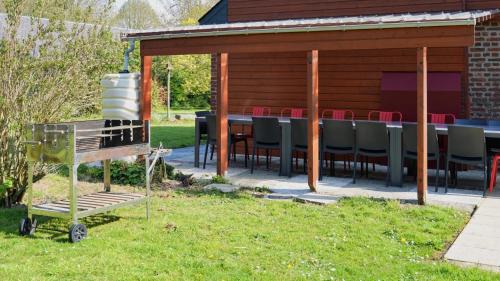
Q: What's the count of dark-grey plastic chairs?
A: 7